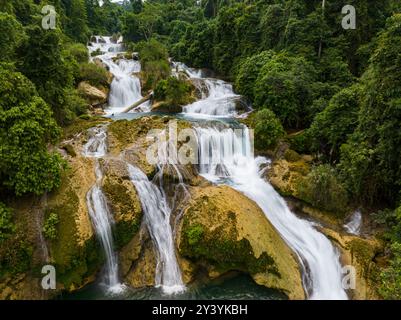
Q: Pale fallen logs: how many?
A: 1